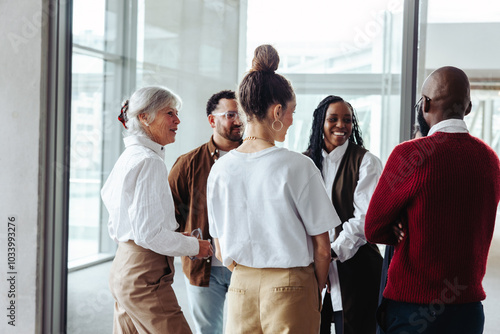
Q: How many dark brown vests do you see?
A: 1